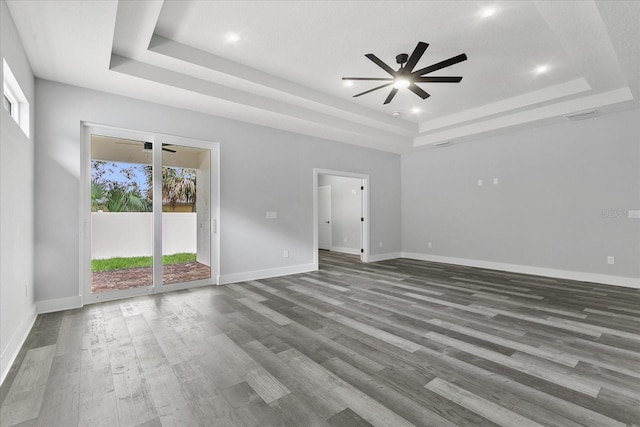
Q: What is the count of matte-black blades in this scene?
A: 8